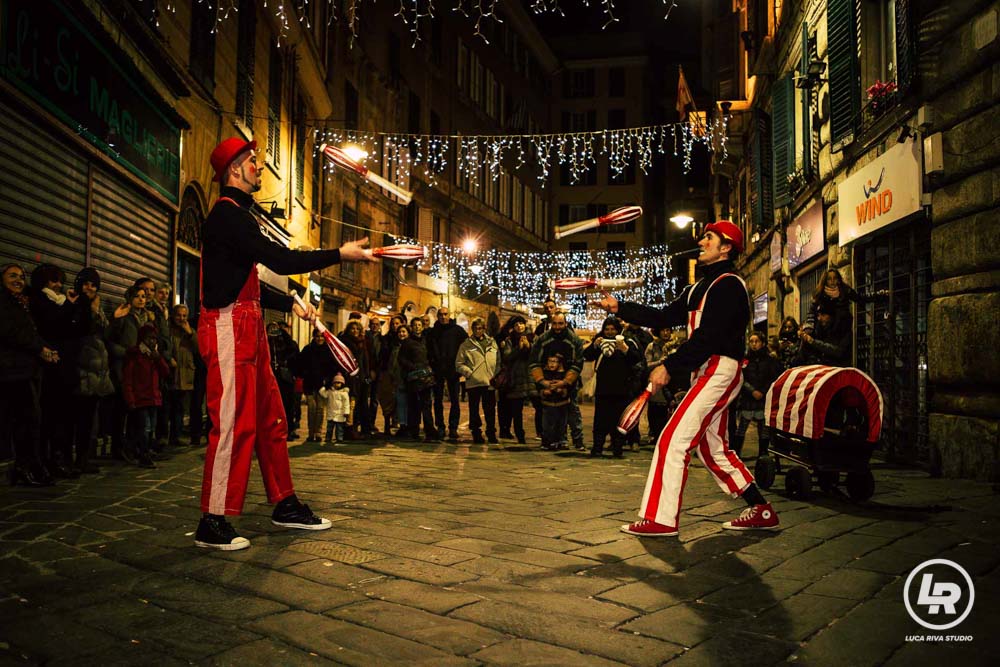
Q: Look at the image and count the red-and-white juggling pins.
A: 6